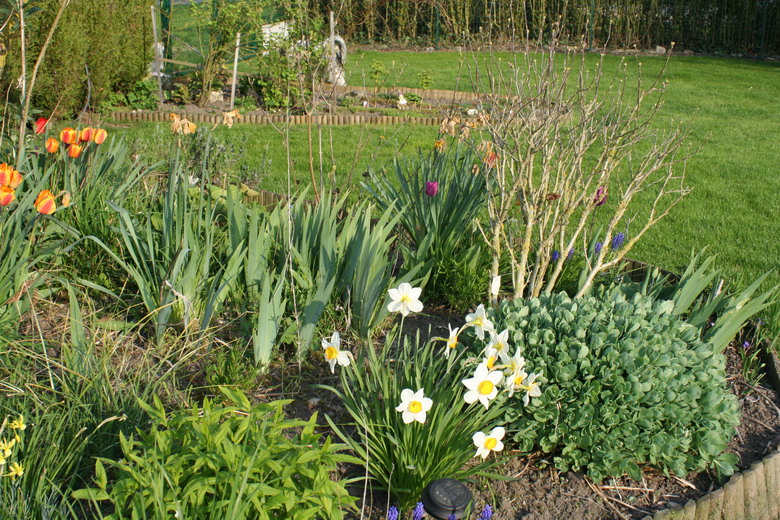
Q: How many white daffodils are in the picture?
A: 12